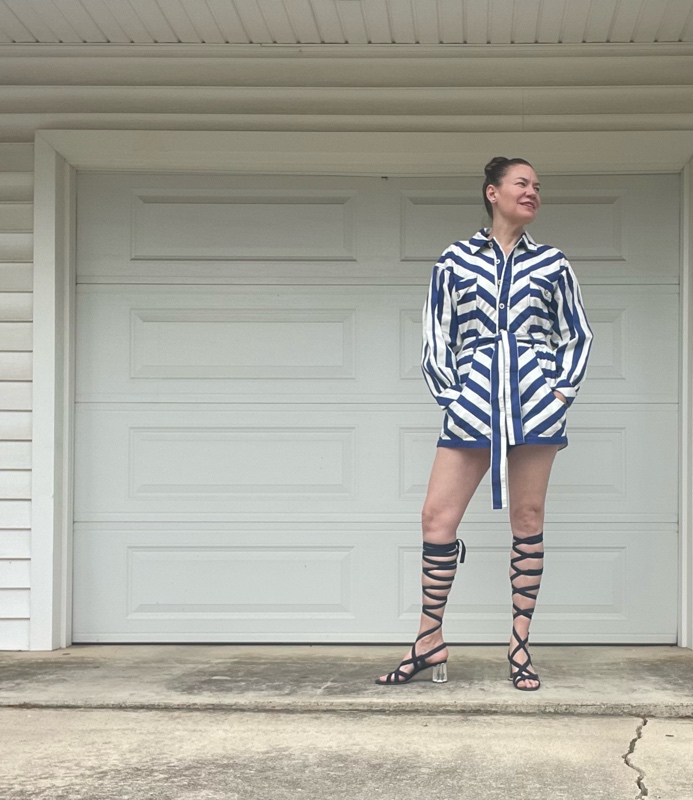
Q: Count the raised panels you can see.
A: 8